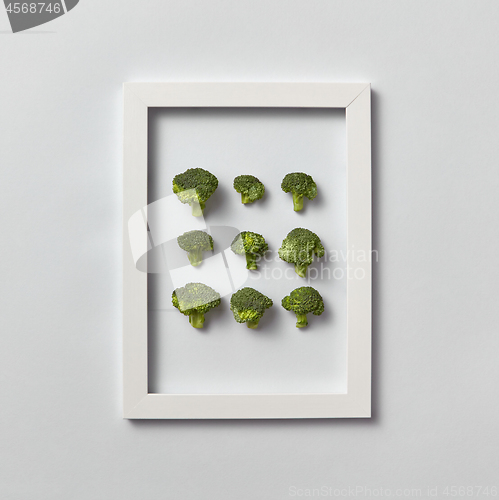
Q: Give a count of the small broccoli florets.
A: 9